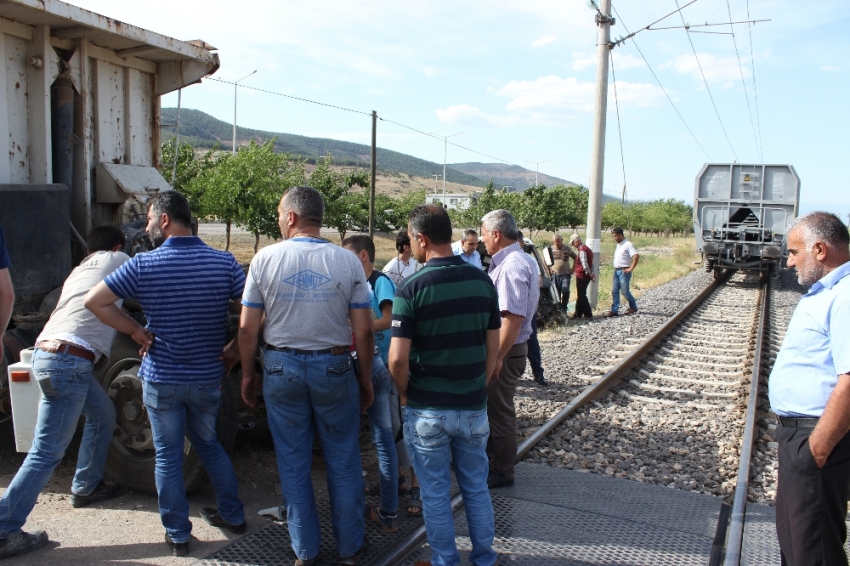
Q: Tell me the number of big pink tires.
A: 0